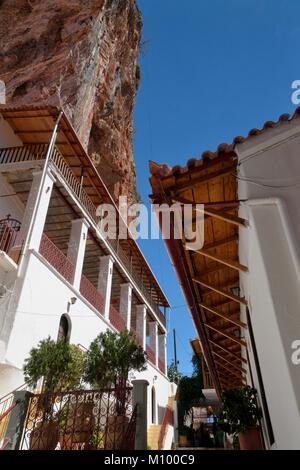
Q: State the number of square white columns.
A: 7